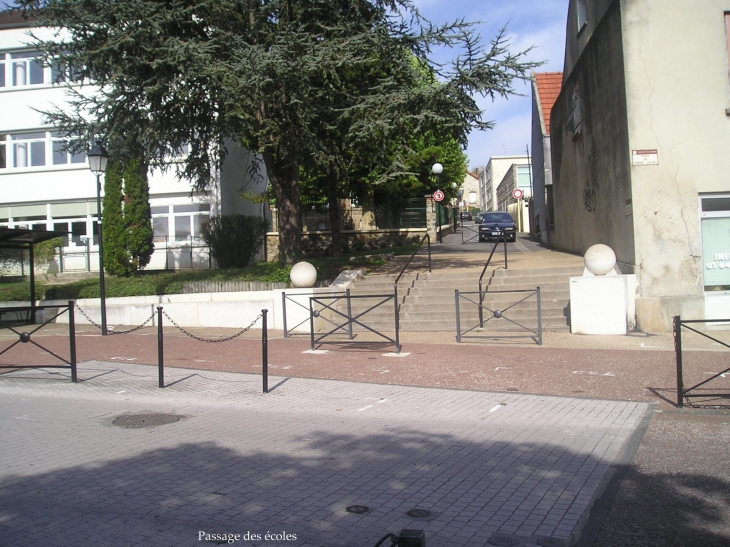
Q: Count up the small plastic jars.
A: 0